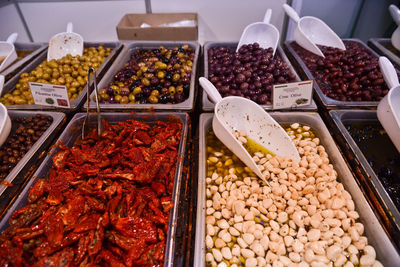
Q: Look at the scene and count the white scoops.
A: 8